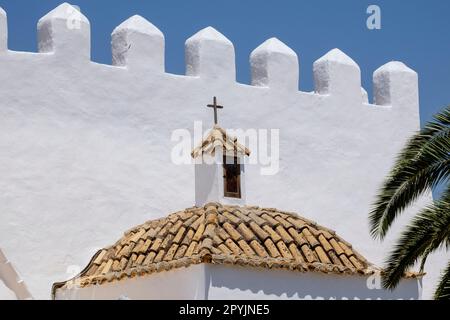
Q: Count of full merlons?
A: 6